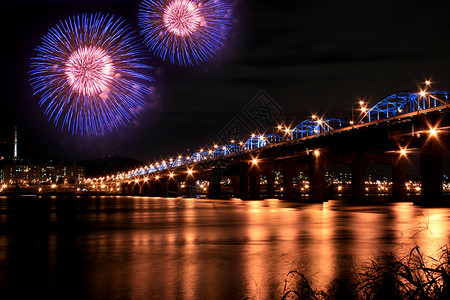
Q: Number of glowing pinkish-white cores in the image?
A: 2